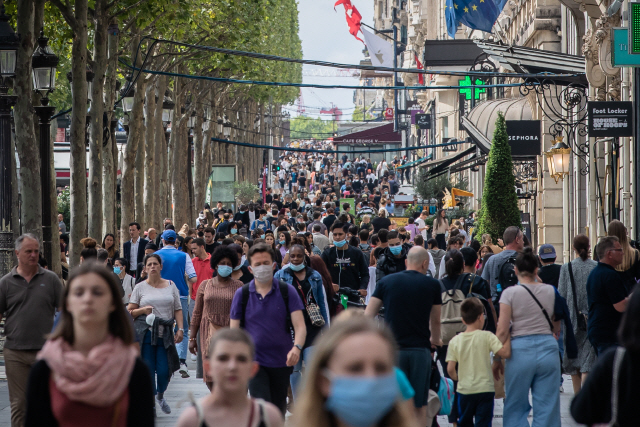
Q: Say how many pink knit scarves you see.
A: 1